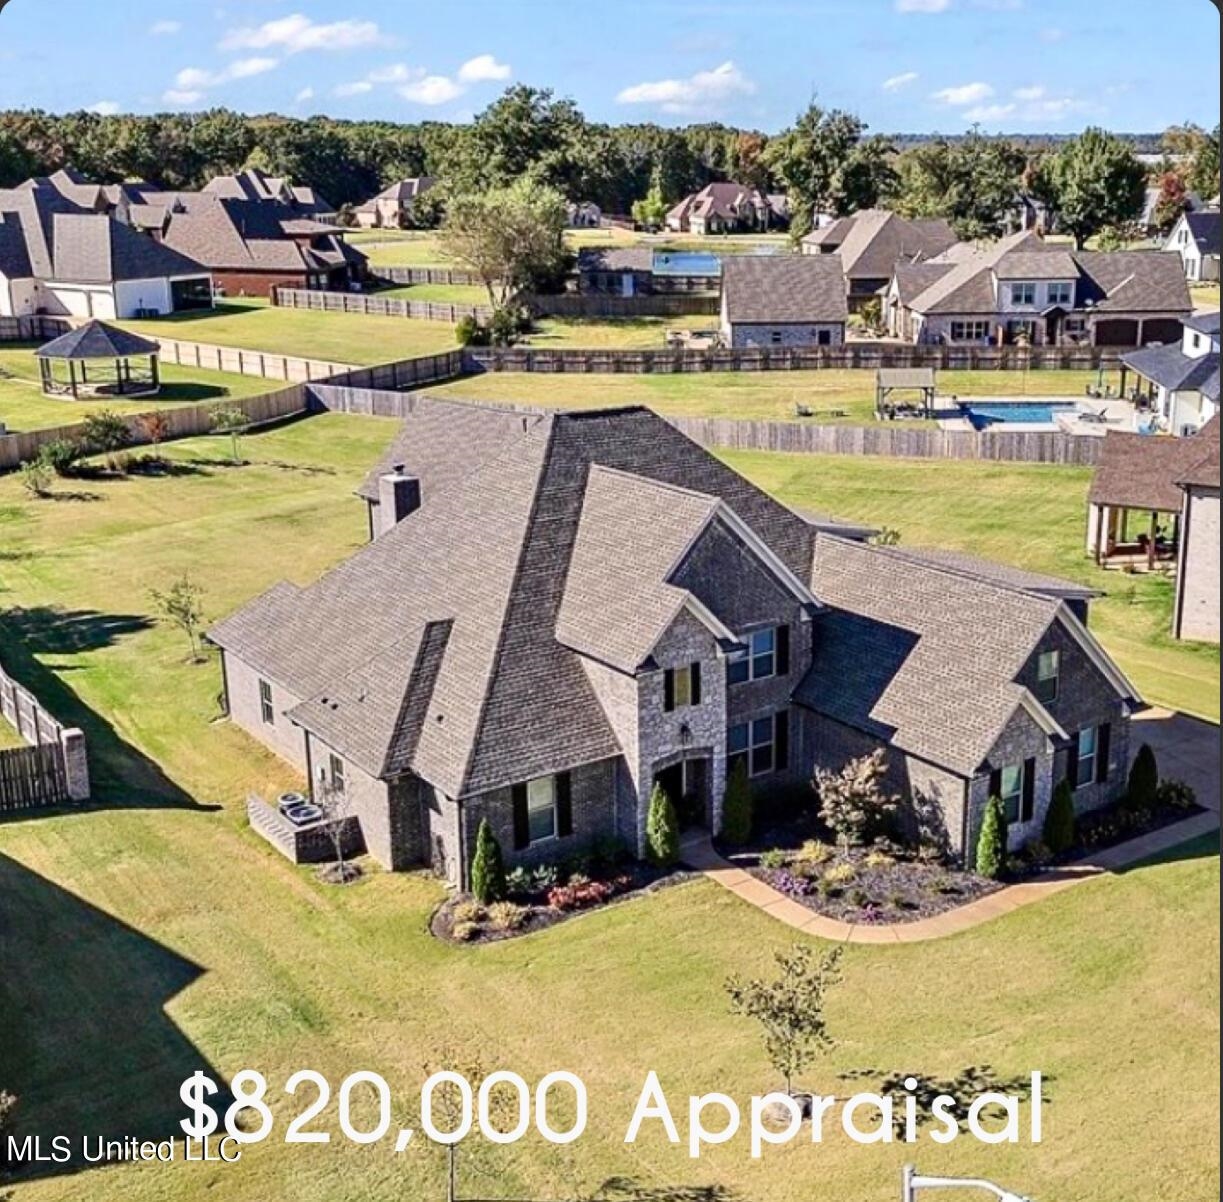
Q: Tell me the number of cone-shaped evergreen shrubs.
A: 6